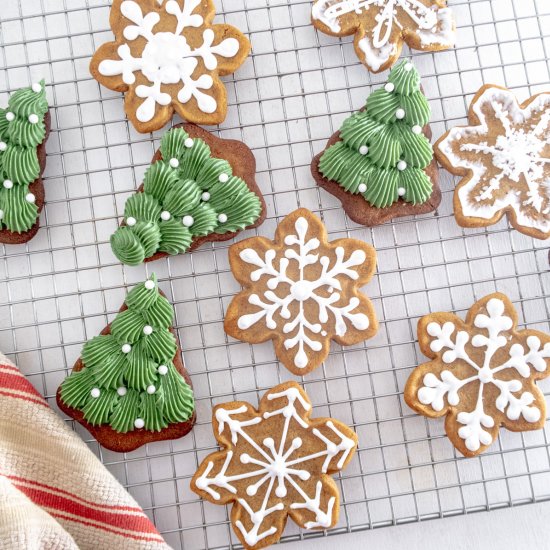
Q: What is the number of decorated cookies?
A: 10